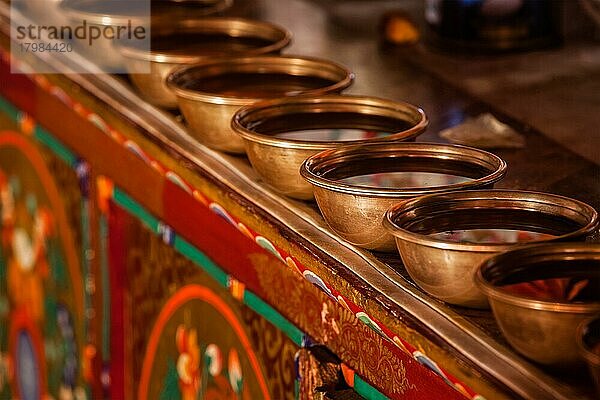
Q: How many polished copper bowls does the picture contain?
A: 8